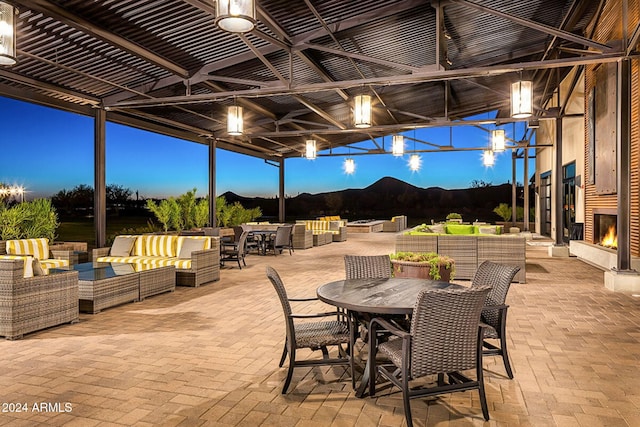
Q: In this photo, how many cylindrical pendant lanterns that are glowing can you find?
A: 11